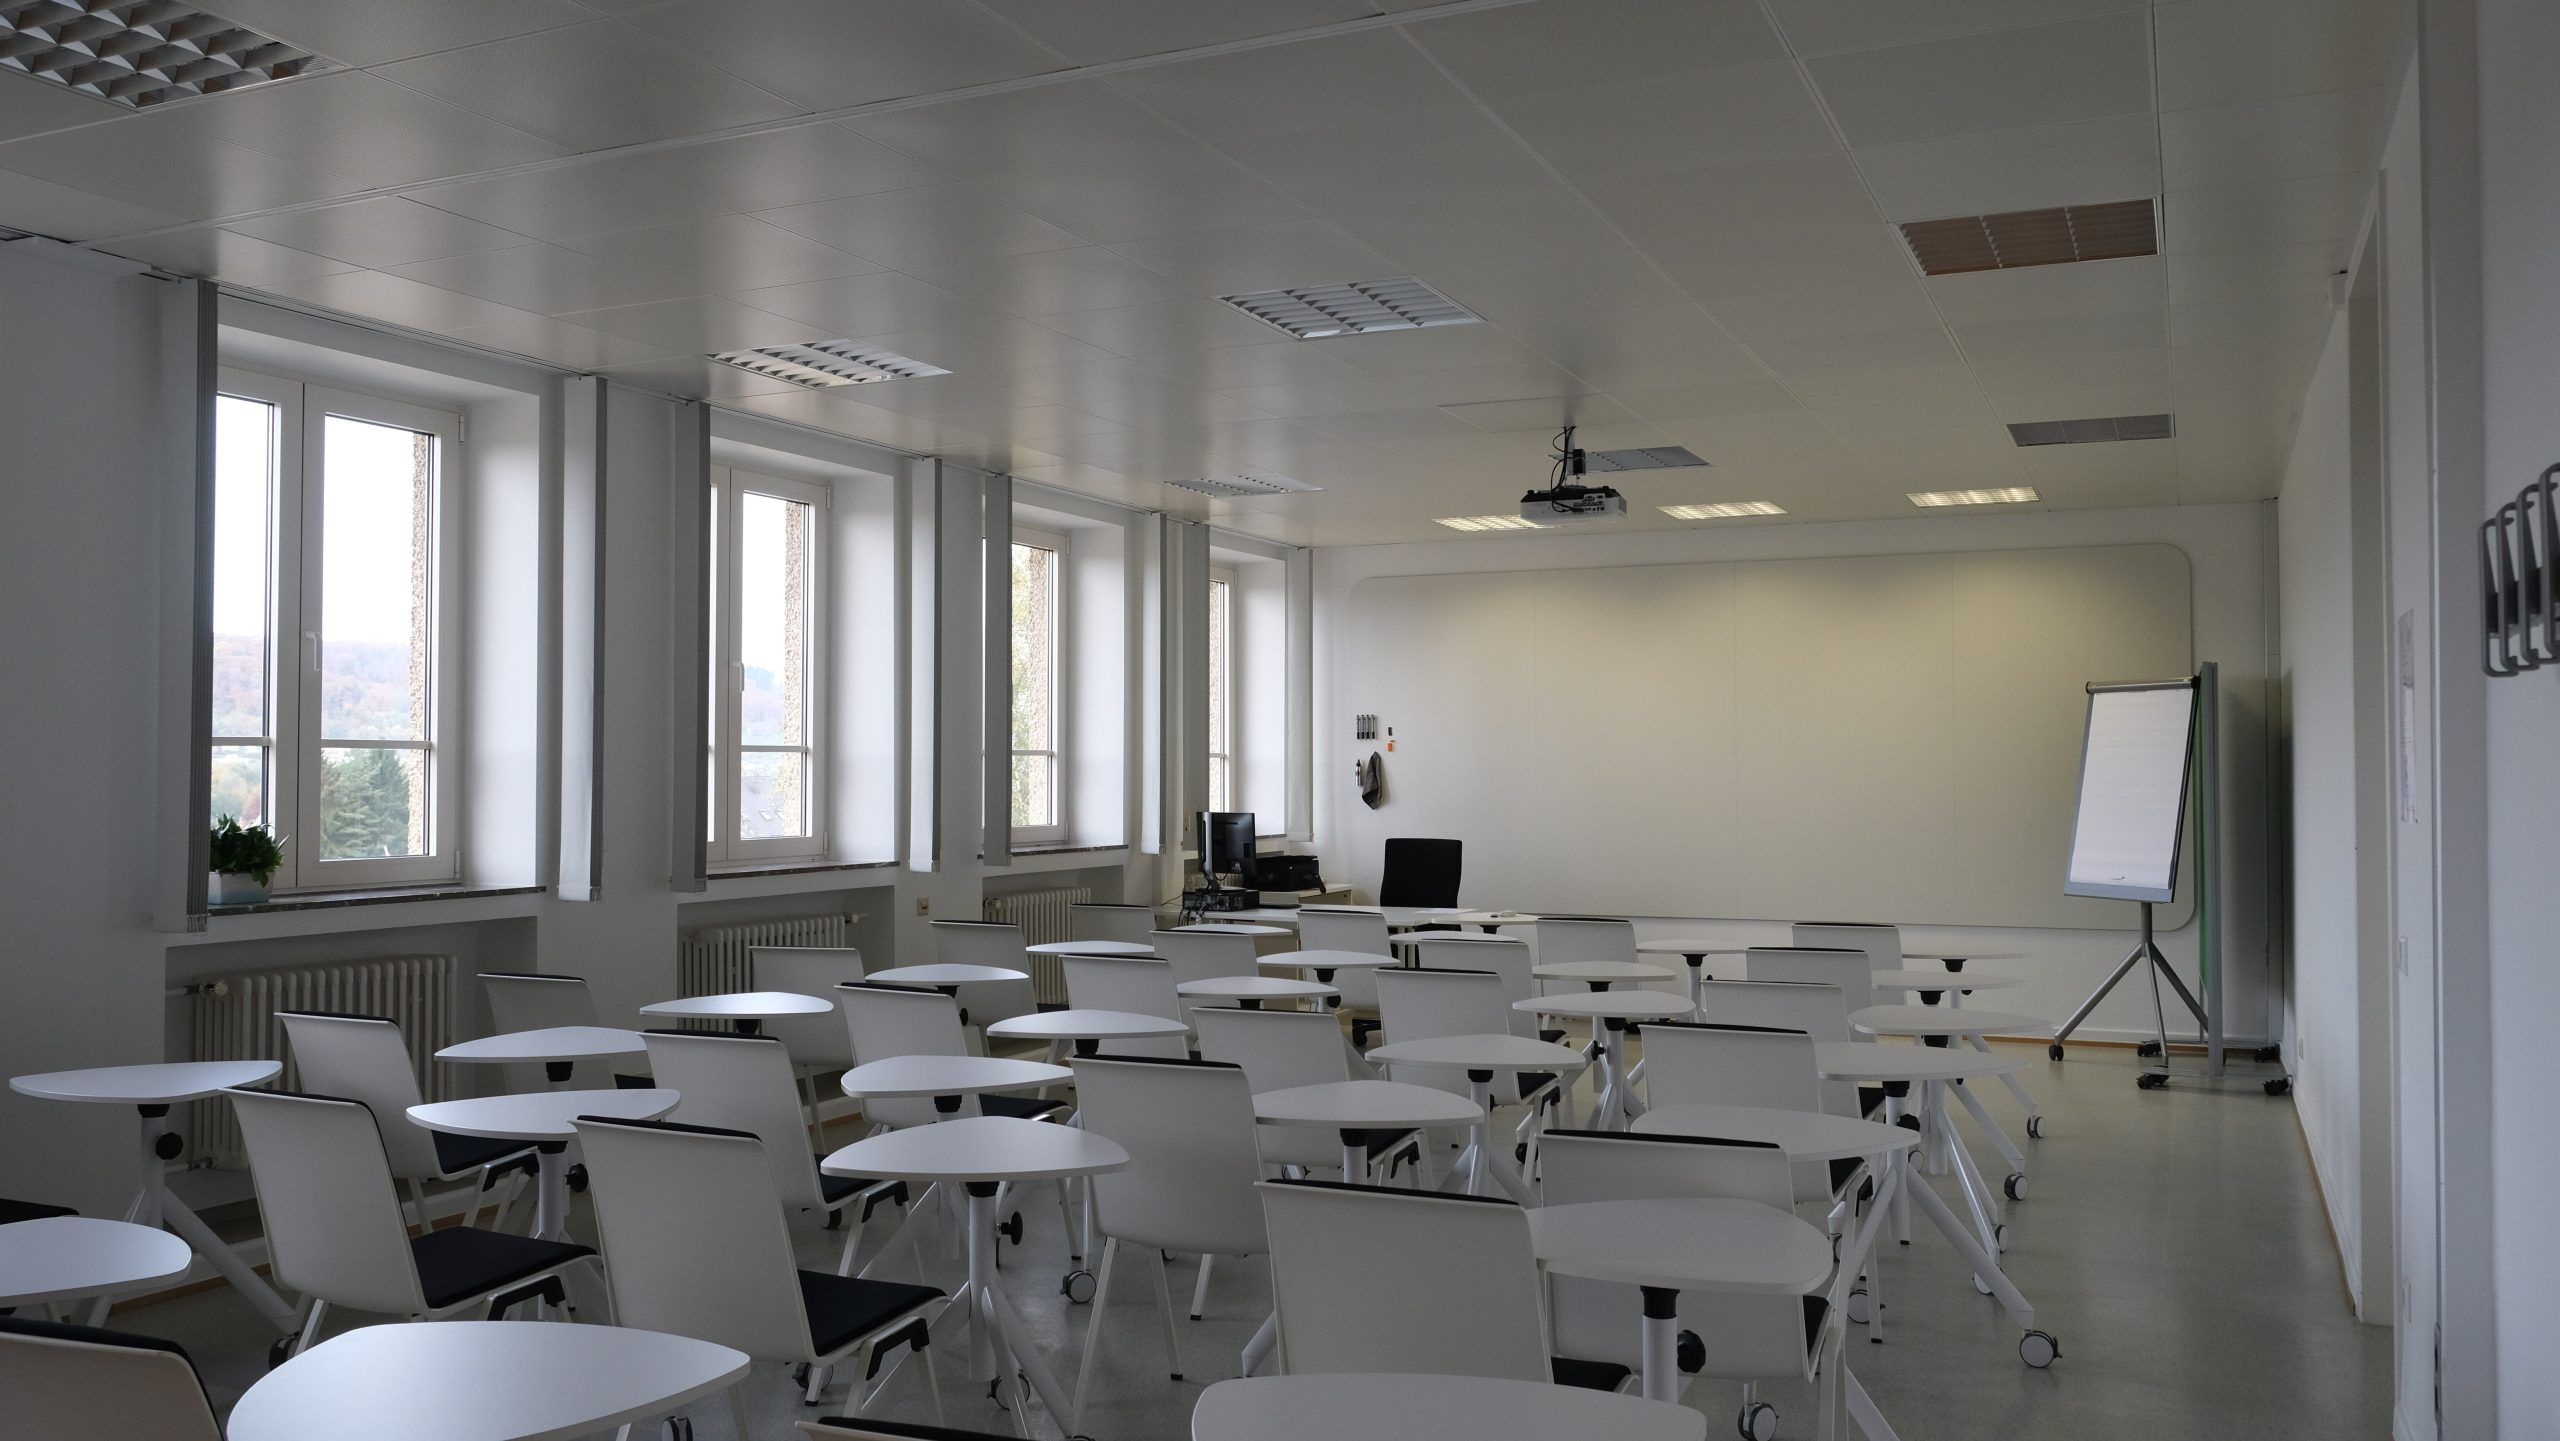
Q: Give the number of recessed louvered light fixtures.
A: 10